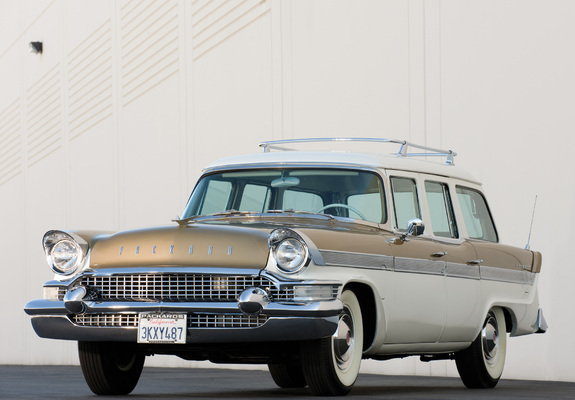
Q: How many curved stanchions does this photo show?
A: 3